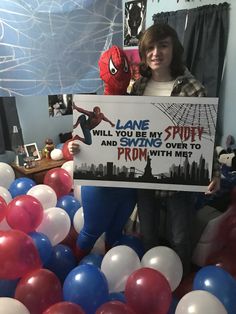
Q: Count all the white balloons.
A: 11